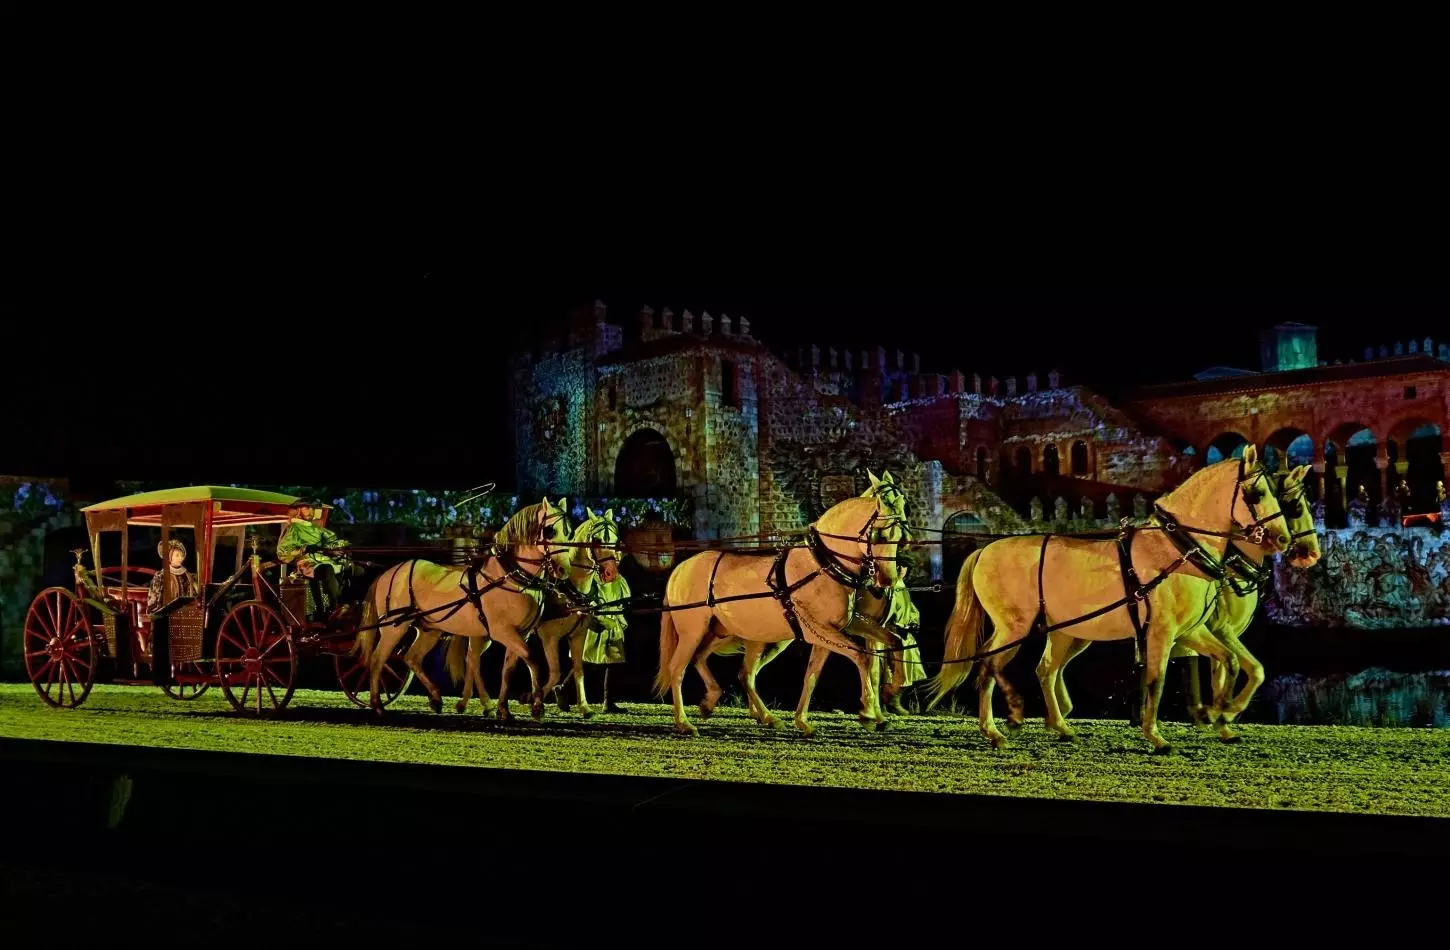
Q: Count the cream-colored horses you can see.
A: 6